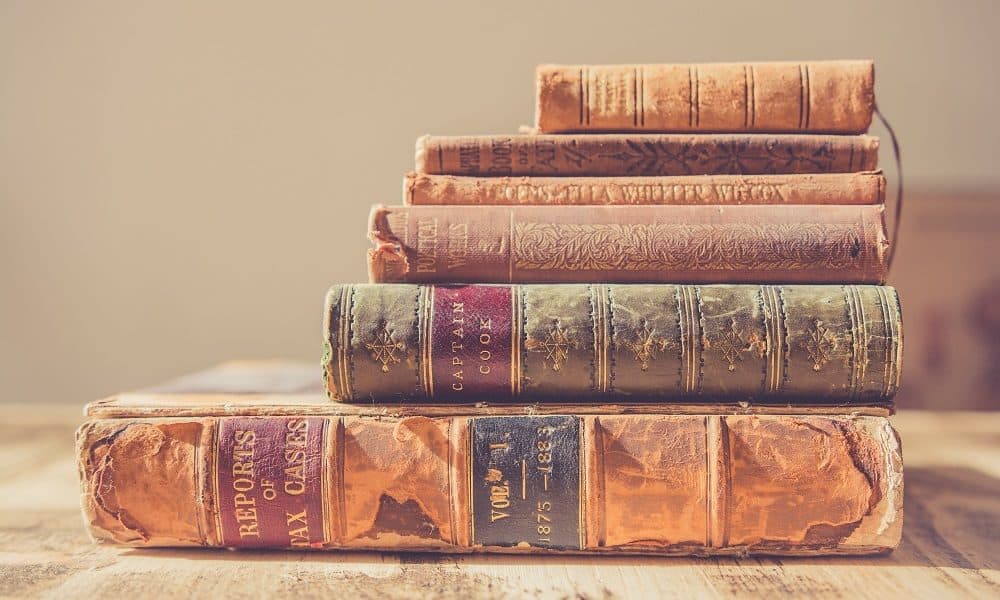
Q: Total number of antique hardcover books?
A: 6